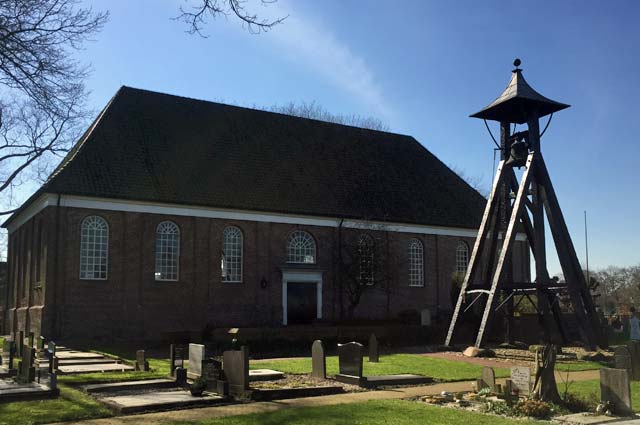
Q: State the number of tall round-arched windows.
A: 6